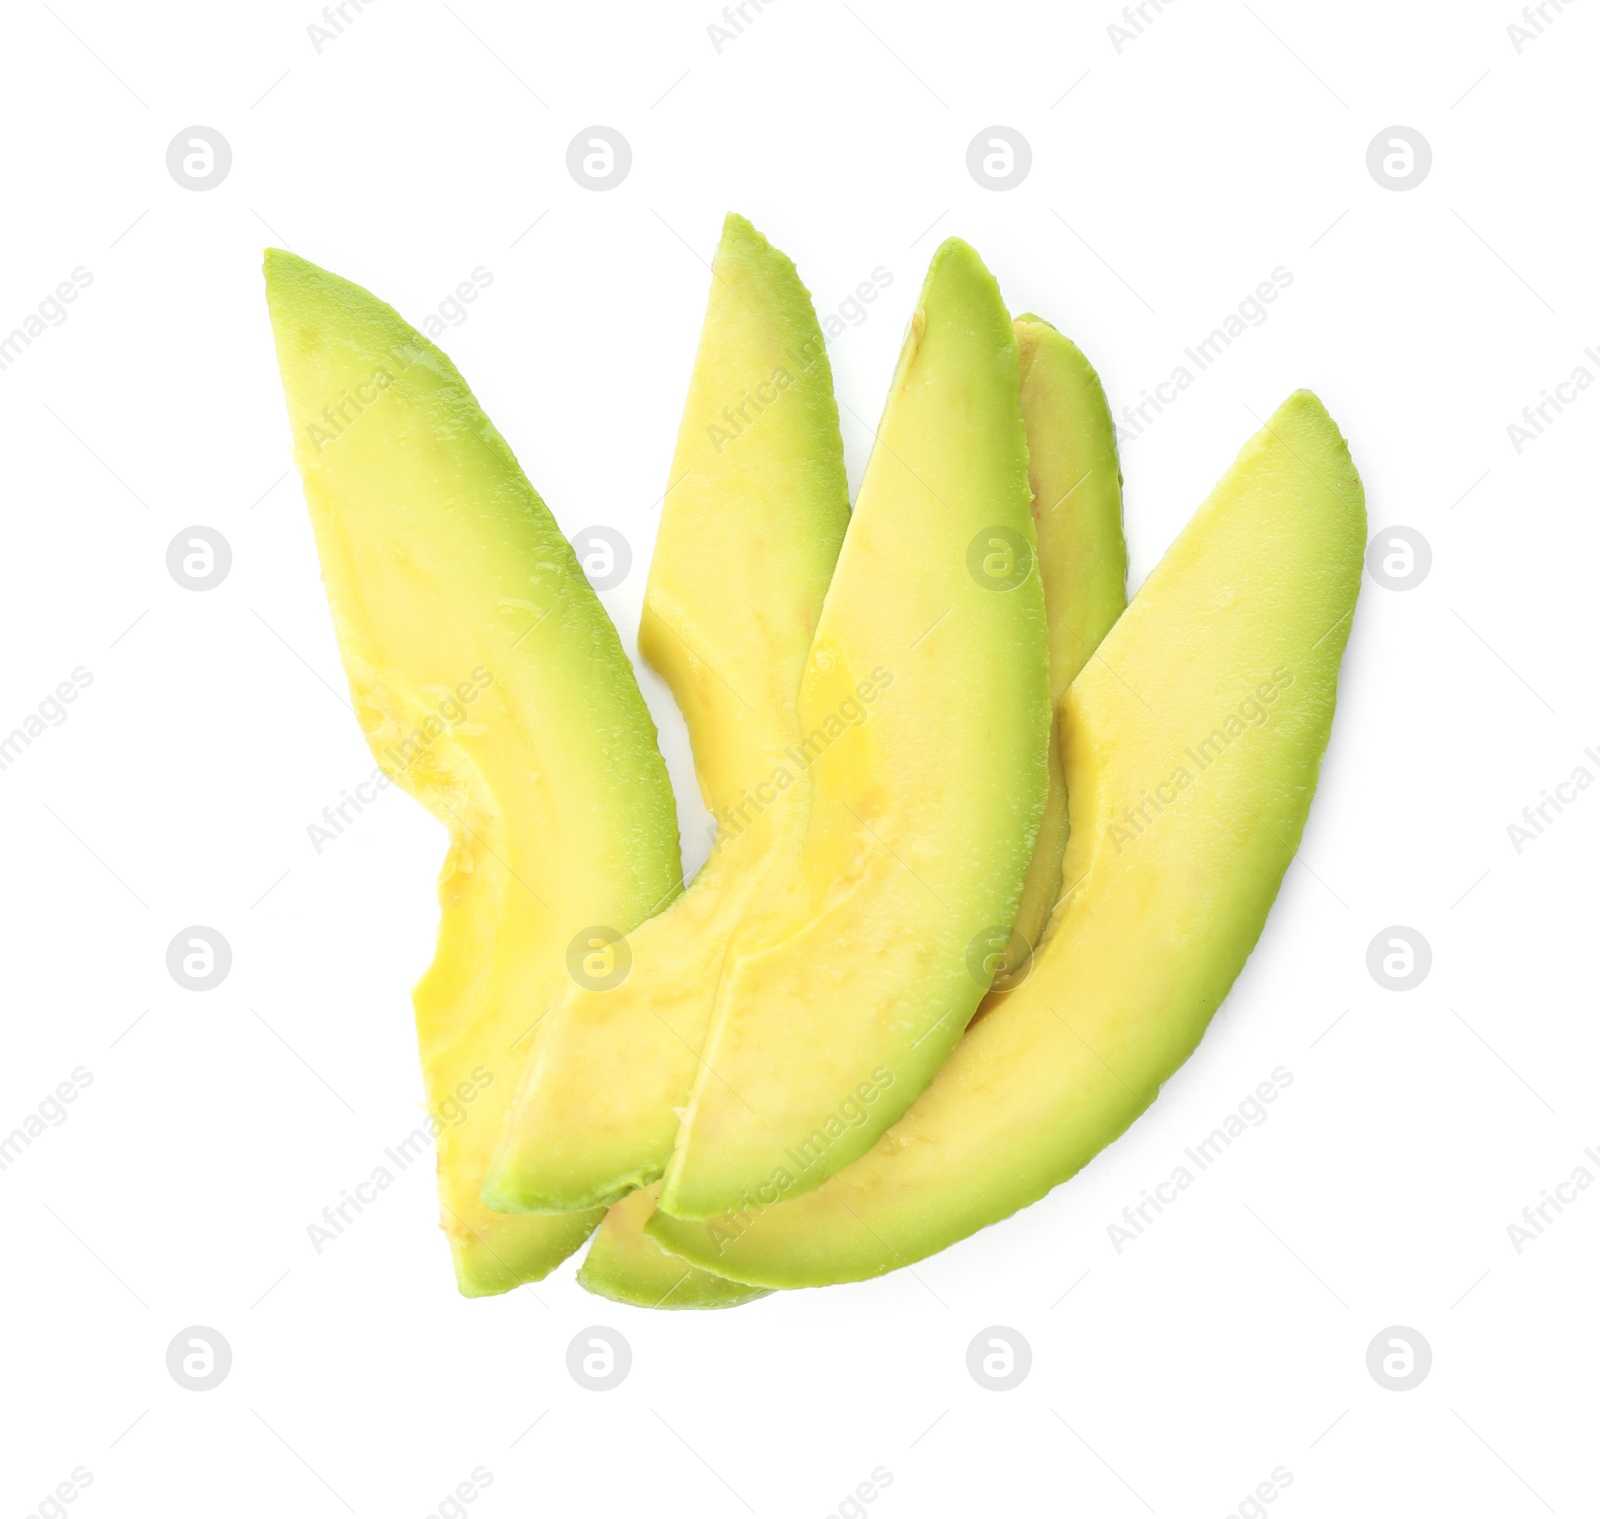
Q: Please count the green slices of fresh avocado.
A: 5